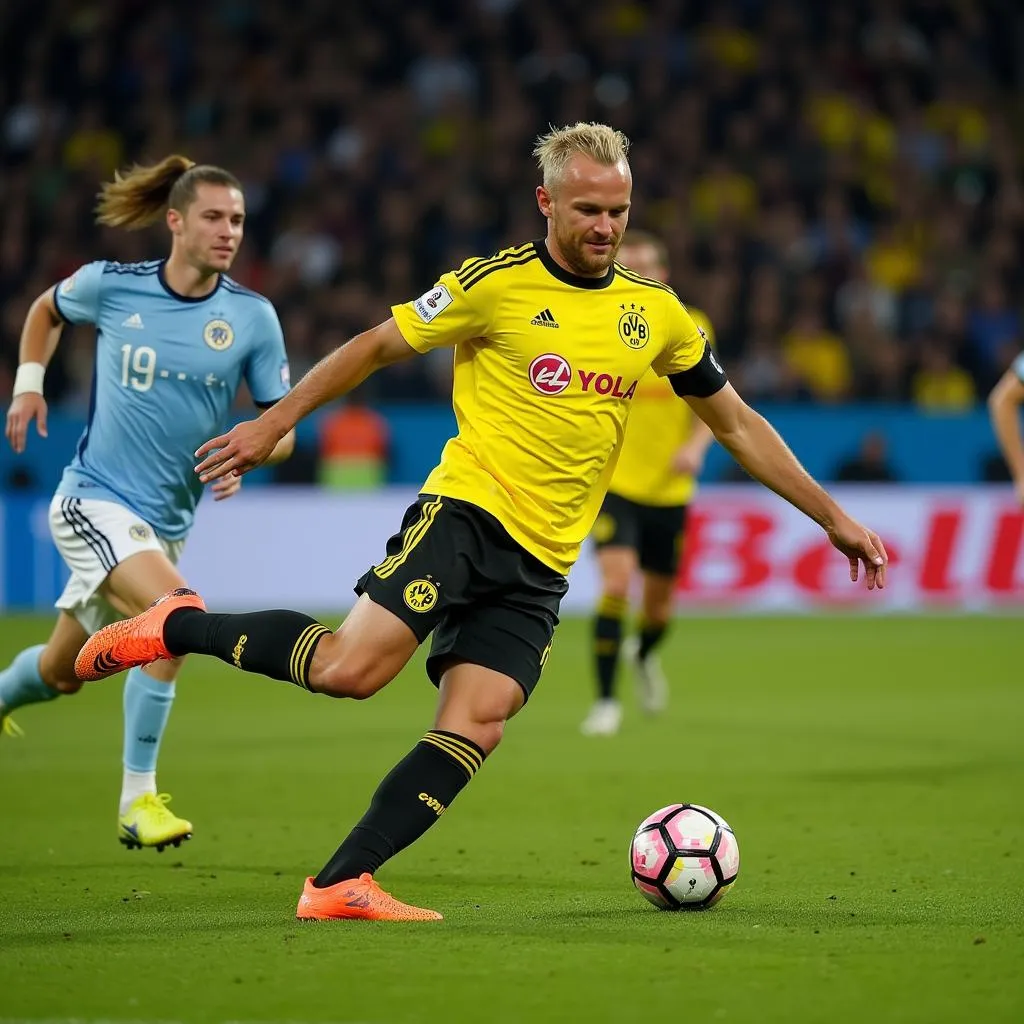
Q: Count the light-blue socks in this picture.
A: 2